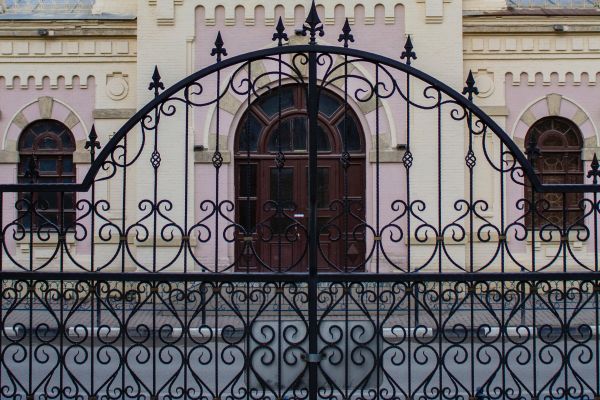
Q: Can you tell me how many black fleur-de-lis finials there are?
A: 11